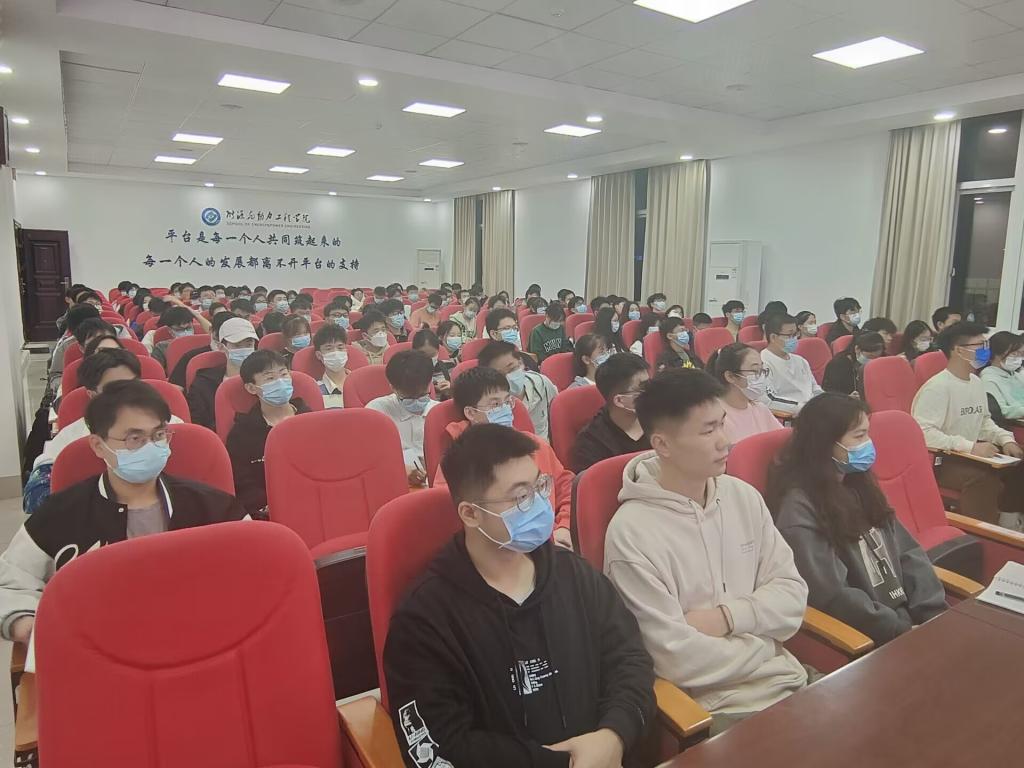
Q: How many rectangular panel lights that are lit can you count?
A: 11